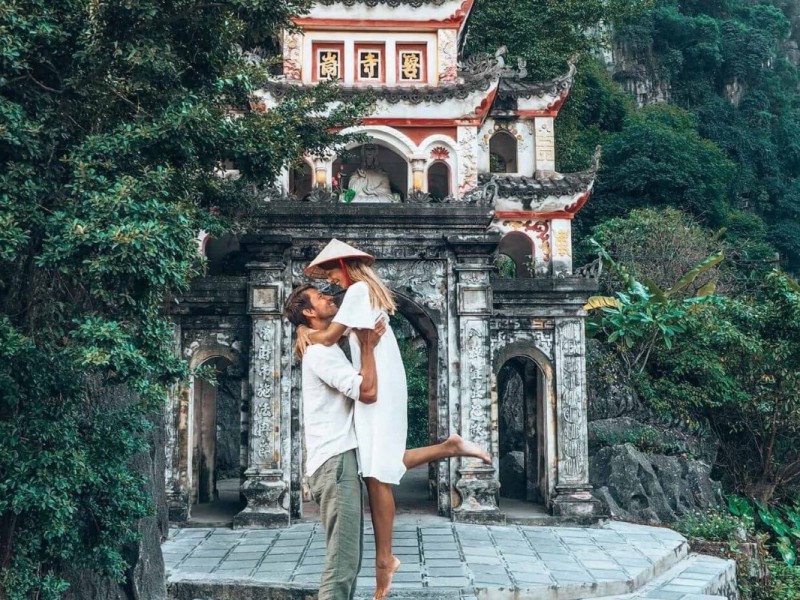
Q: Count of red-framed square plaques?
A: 3